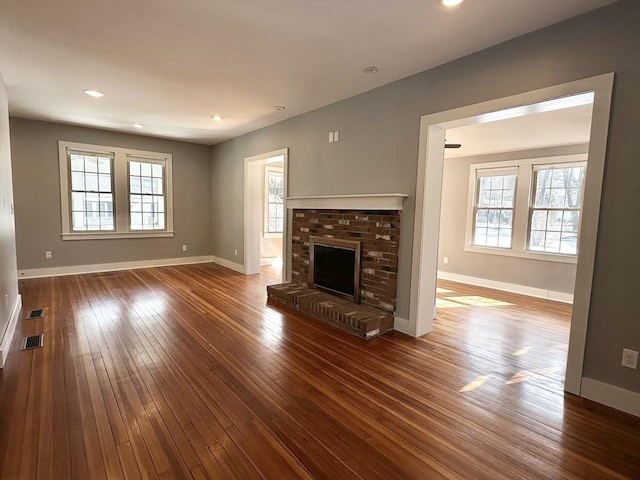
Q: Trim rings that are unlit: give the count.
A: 2